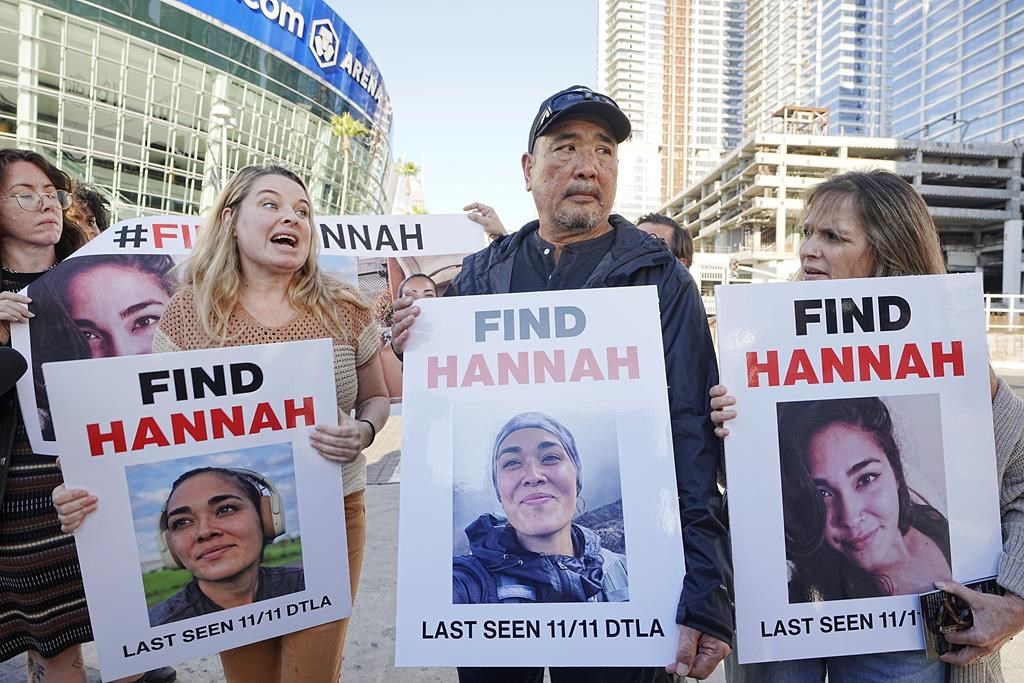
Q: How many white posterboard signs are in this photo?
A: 3